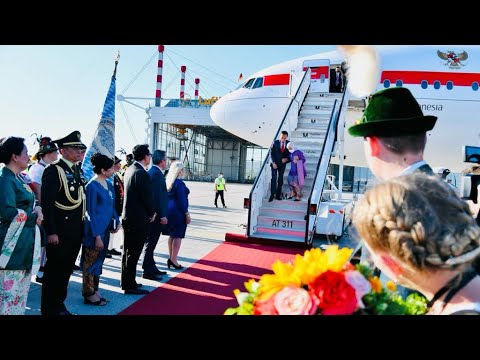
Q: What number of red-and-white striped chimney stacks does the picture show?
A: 3